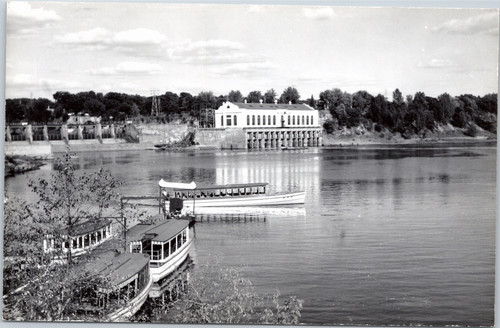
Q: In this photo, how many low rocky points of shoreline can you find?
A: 1